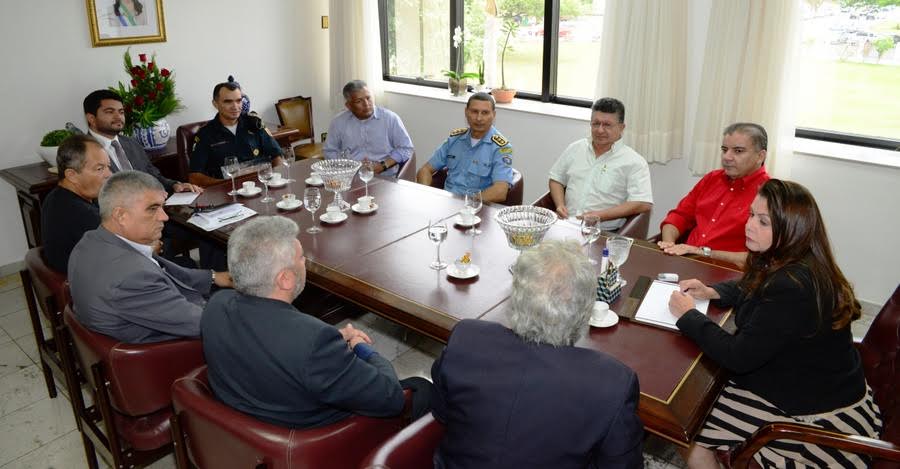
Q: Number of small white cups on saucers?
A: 9